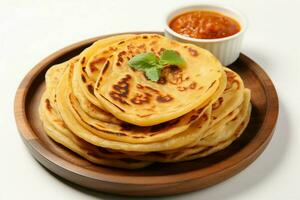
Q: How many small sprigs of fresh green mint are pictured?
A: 1